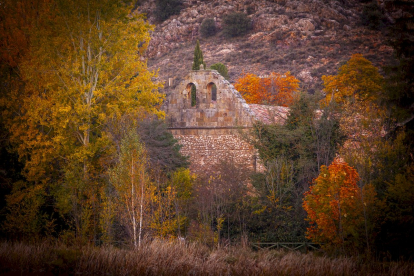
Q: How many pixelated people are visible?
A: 0